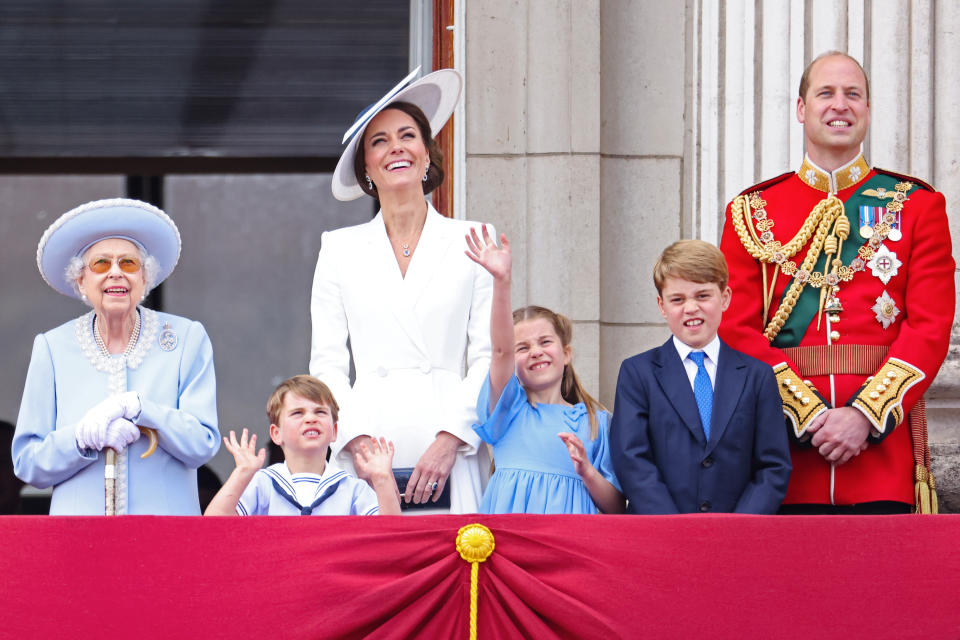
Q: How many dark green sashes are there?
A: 1